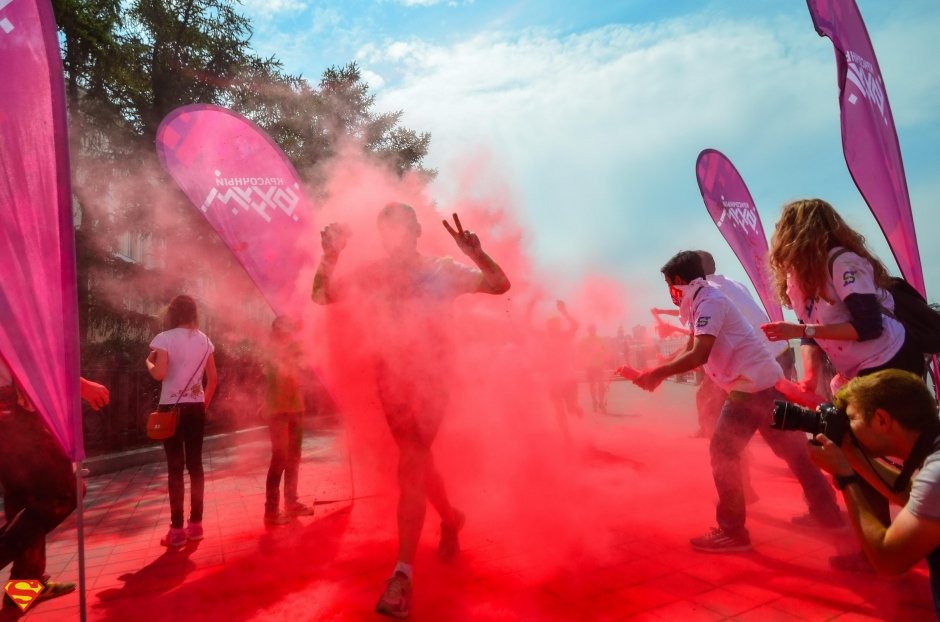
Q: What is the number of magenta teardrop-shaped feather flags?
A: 4